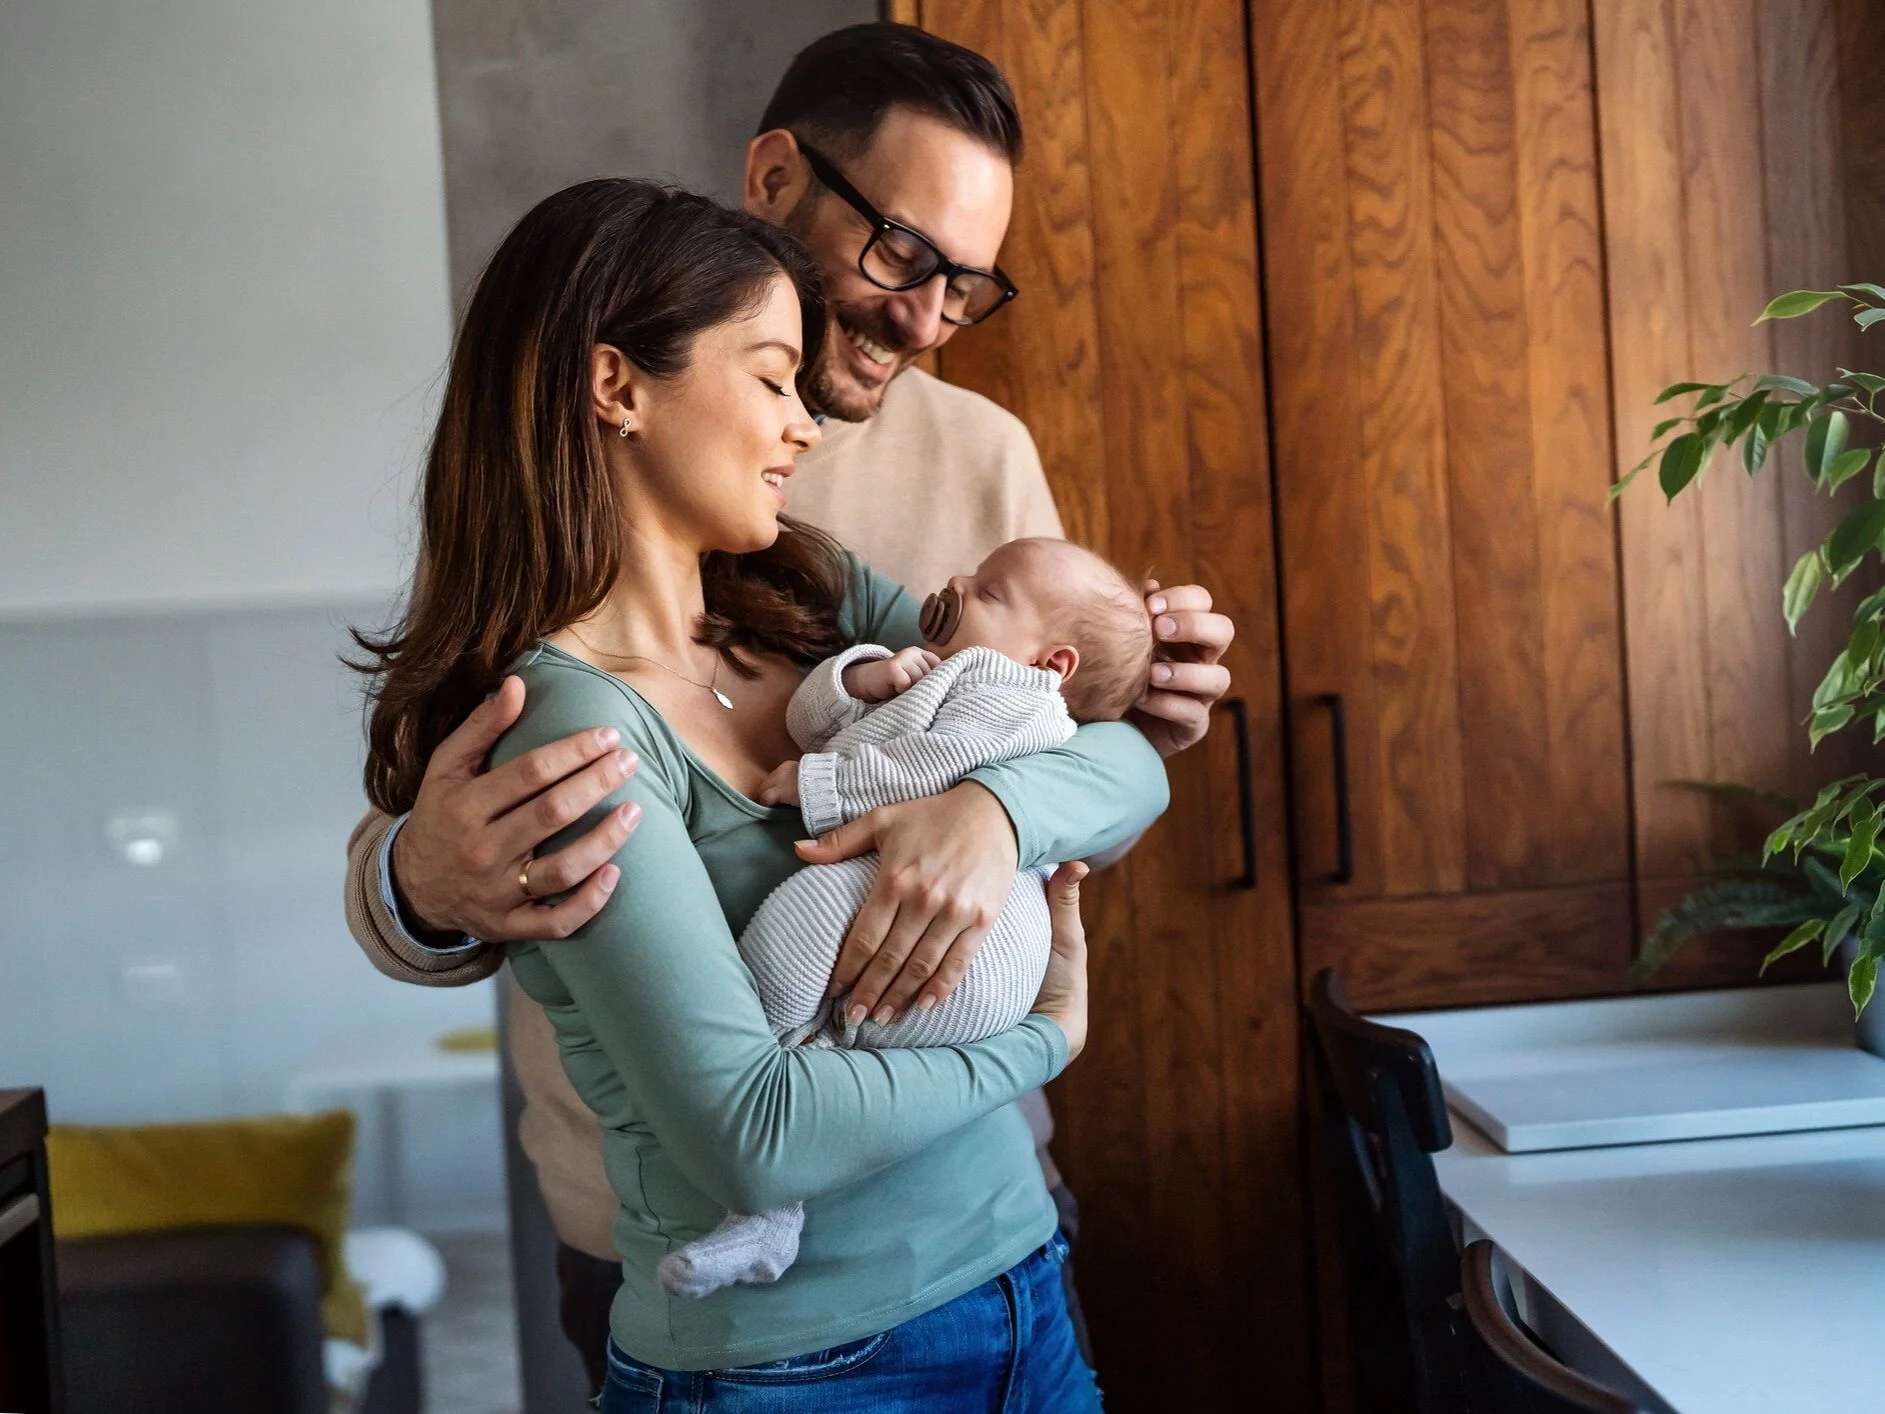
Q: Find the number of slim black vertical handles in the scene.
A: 2